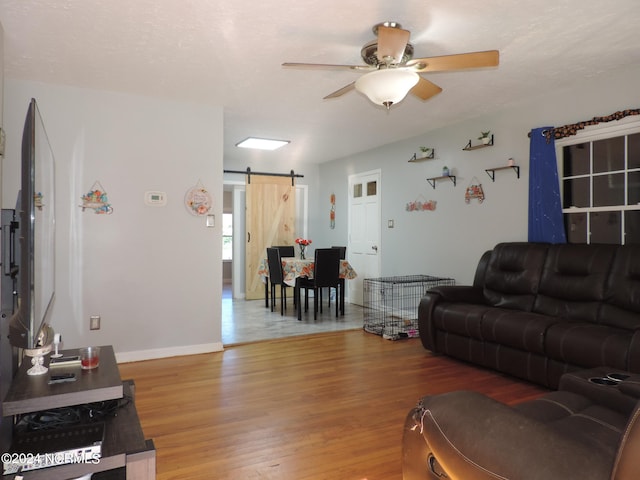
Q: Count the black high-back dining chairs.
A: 4